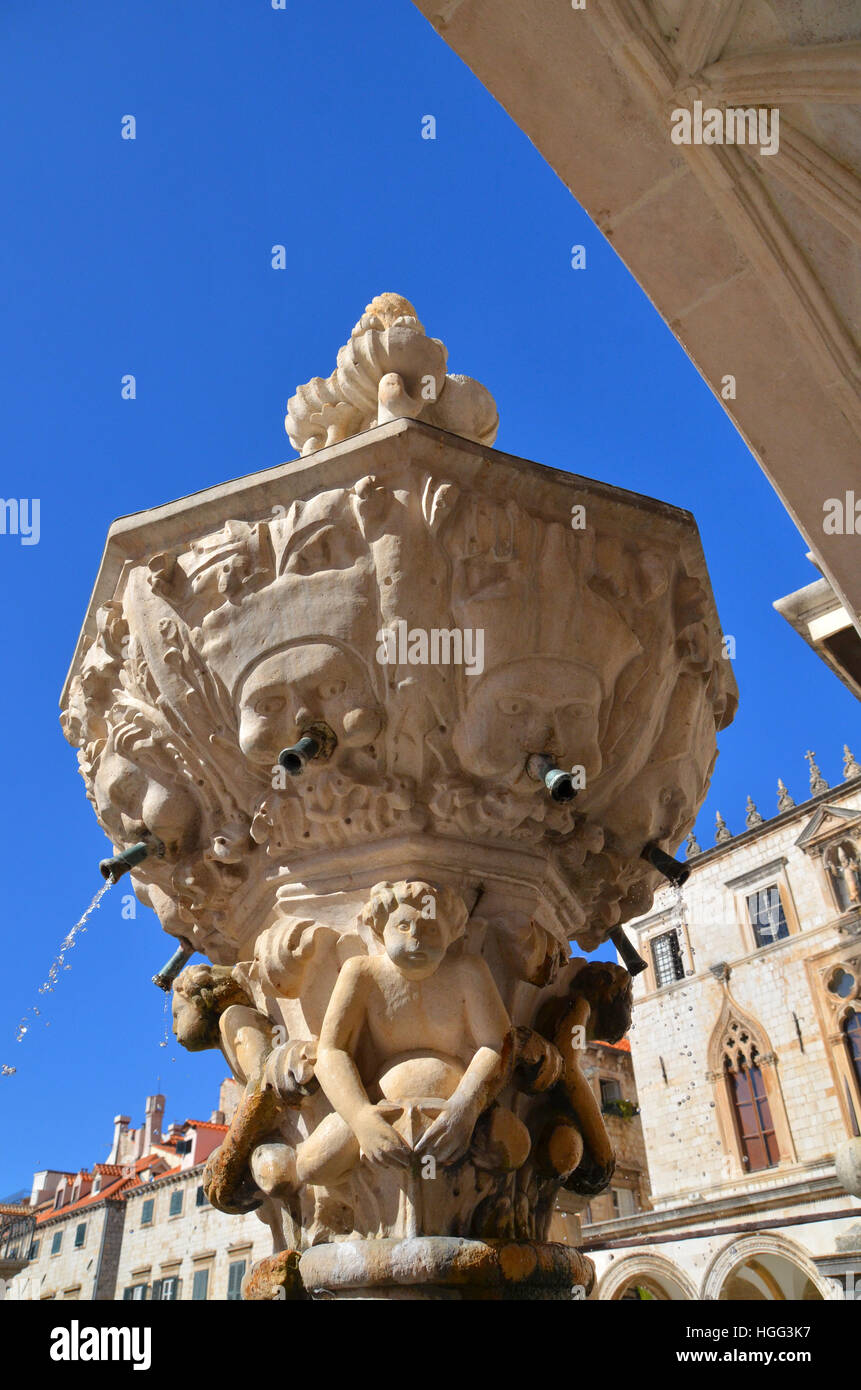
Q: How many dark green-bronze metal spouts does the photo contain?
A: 6